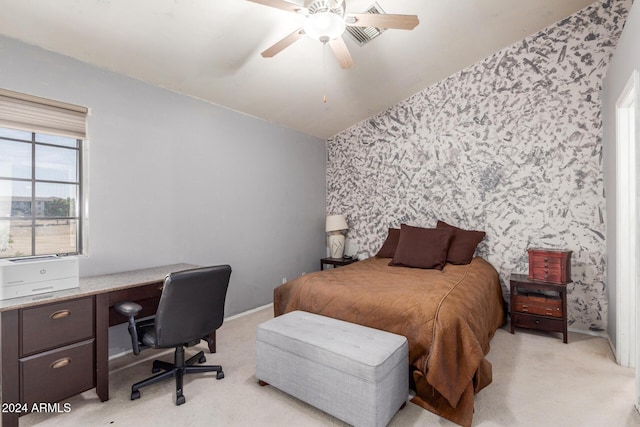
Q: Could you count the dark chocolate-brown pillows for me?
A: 3